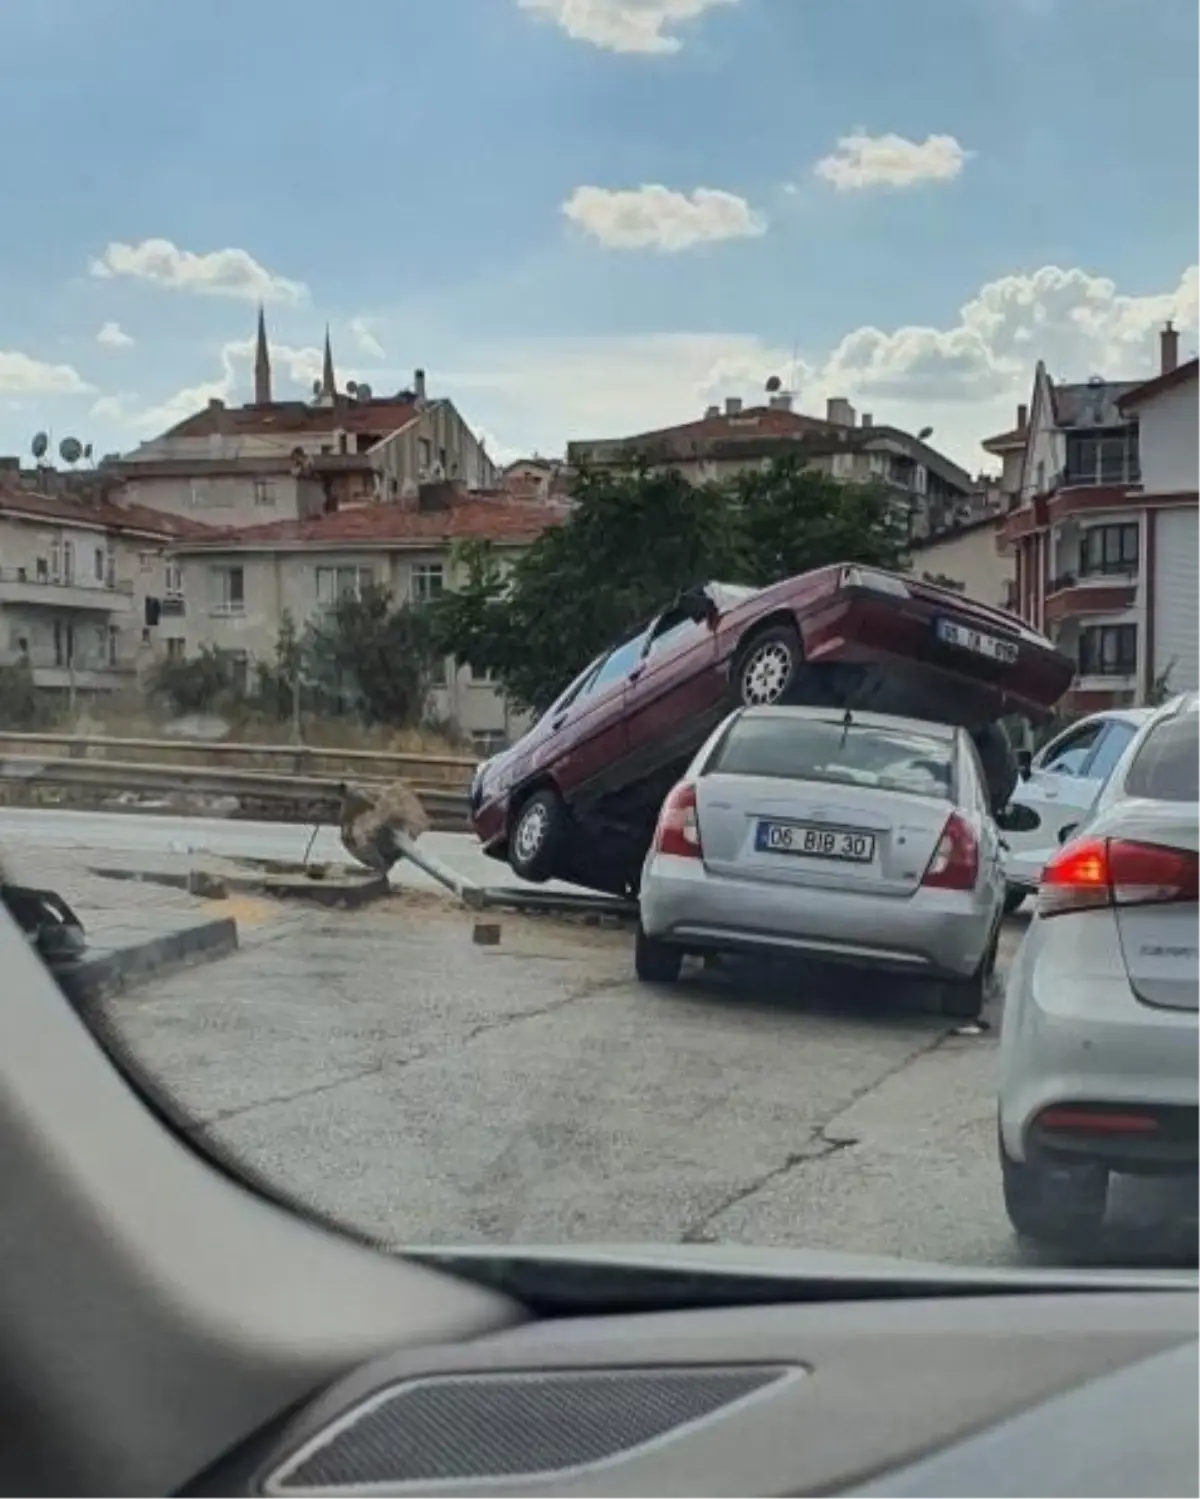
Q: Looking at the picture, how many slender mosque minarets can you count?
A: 2